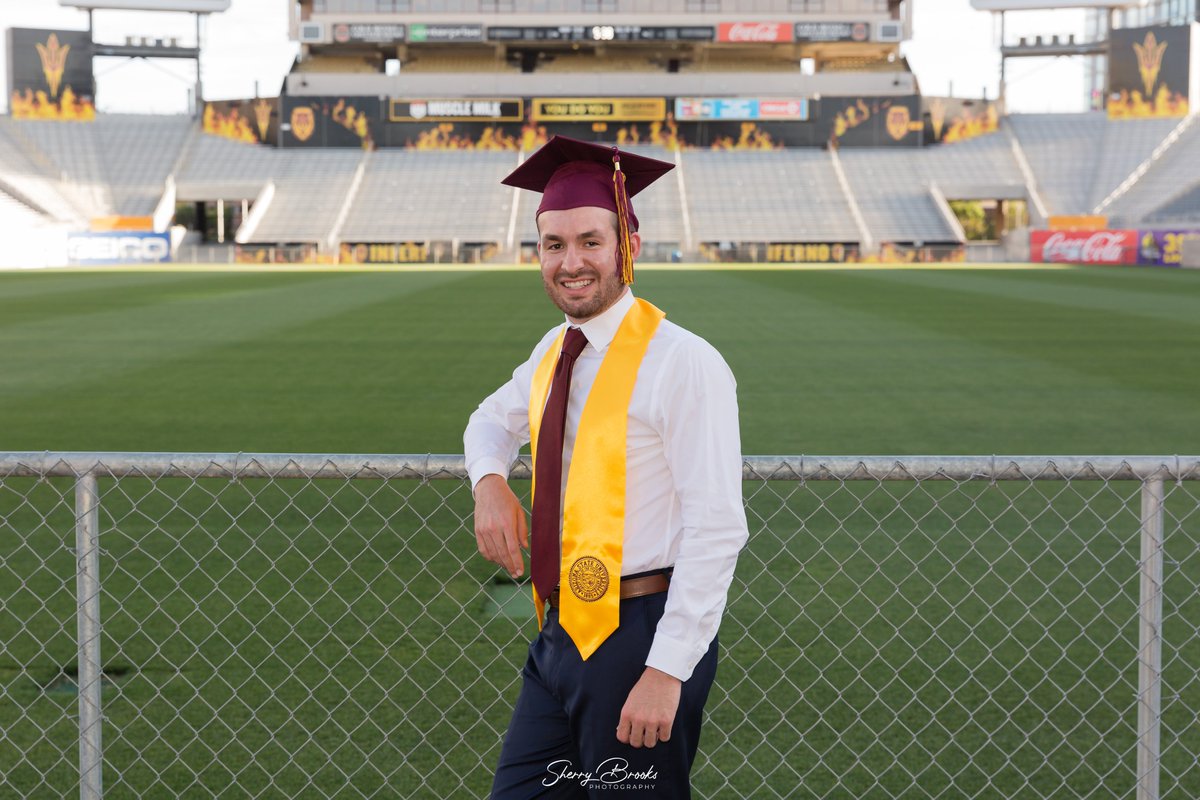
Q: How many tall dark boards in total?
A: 2